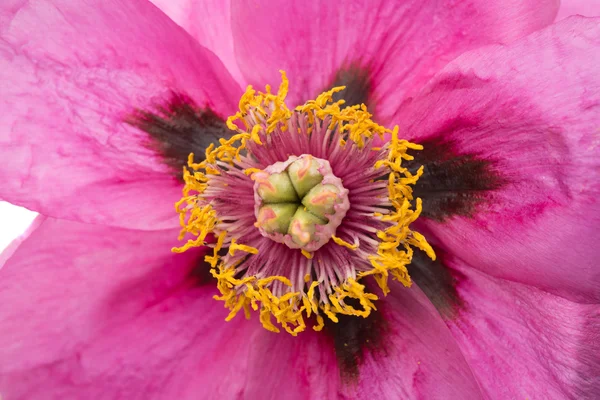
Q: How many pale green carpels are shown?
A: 5